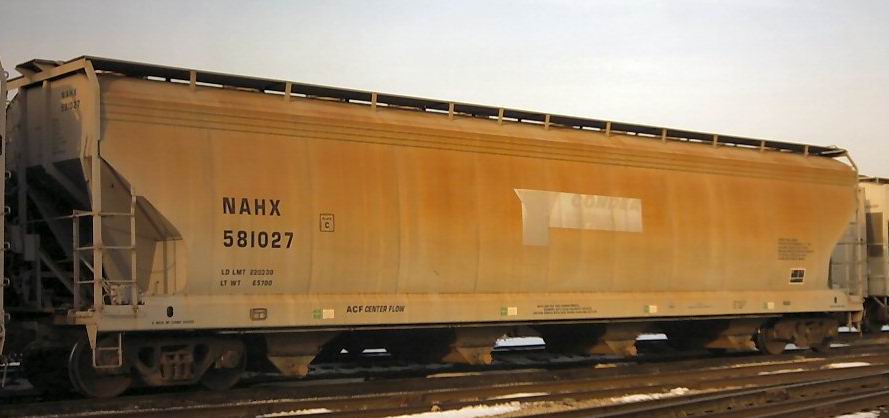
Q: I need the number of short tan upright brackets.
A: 11